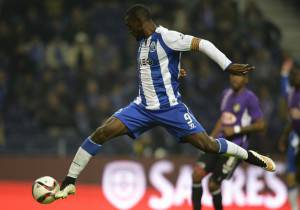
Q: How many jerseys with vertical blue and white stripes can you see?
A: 1